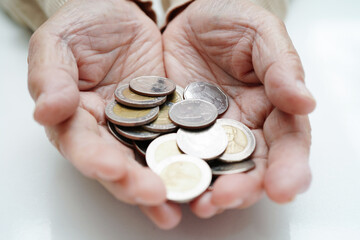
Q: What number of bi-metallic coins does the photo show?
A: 7